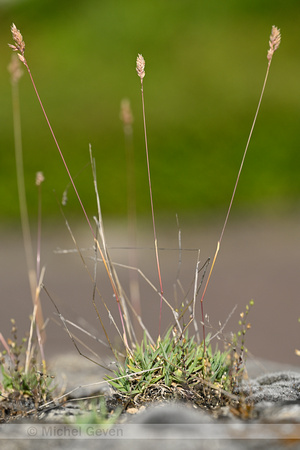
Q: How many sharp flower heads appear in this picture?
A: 3